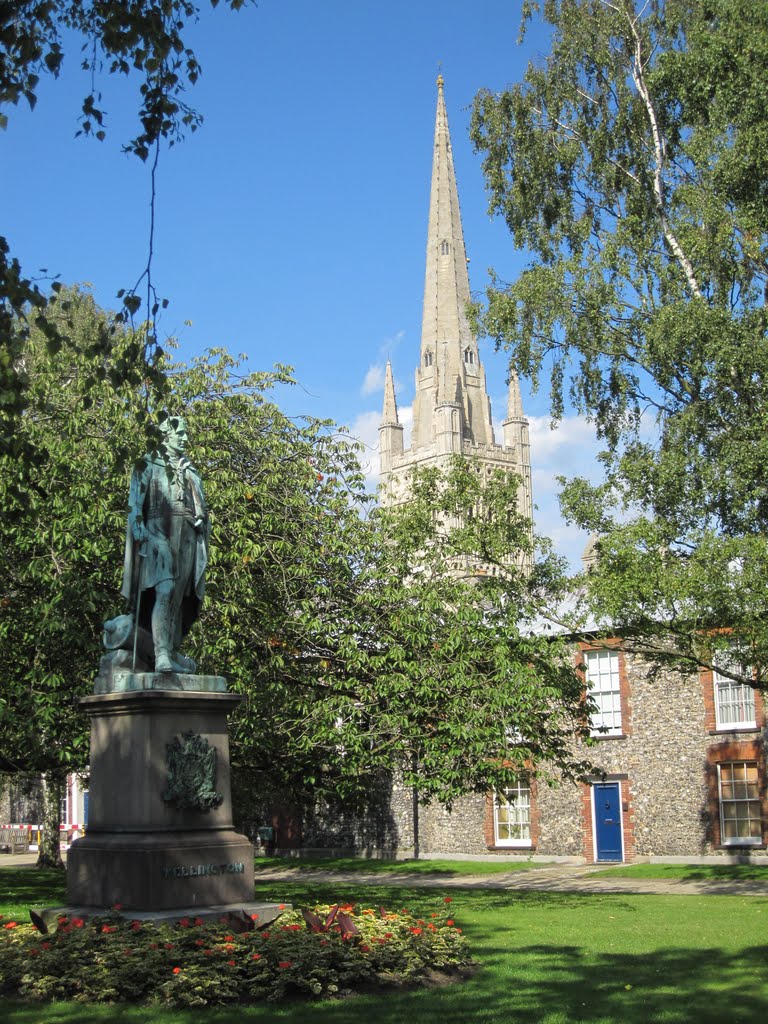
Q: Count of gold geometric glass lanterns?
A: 0